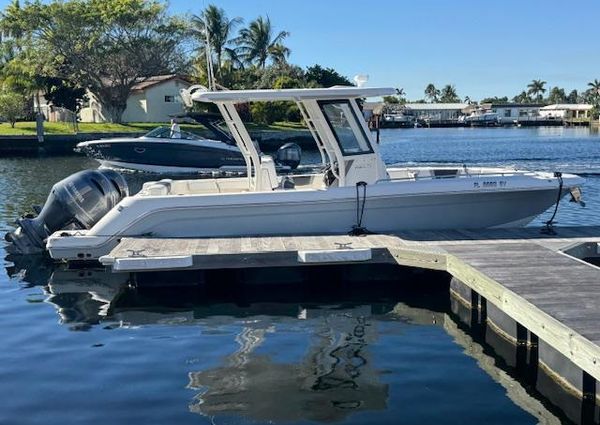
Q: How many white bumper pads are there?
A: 2